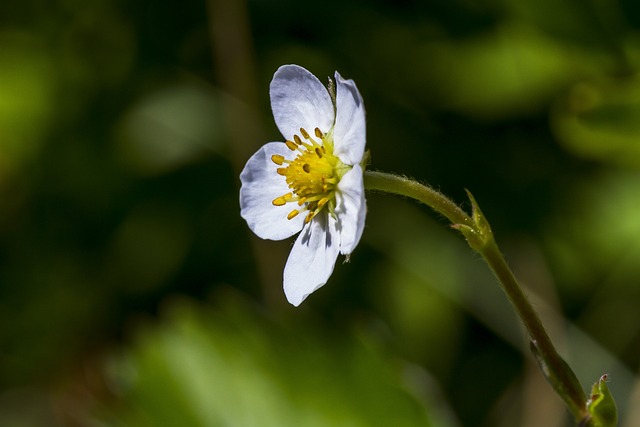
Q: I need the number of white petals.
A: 5